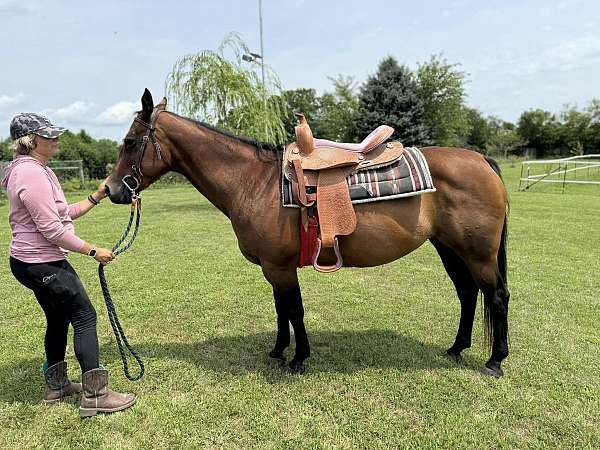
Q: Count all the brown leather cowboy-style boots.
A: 2